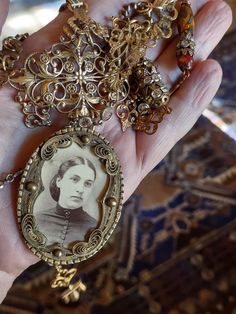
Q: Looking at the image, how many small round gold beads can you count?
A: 4